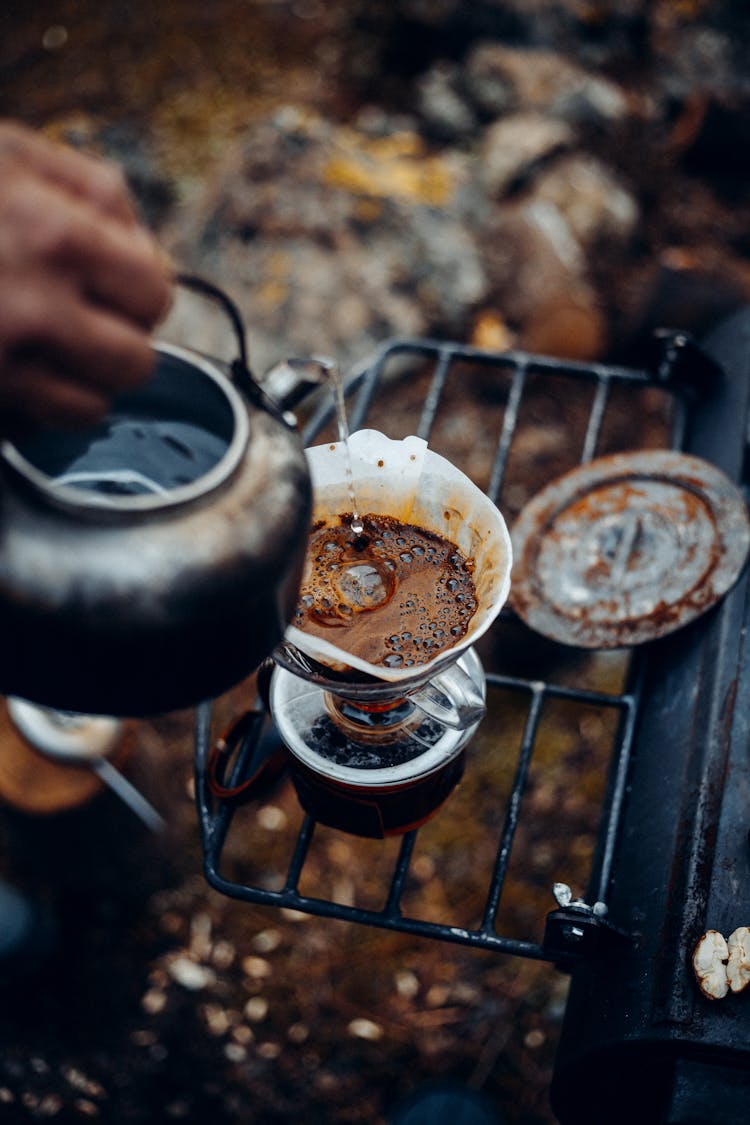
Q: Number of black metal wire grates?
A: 1